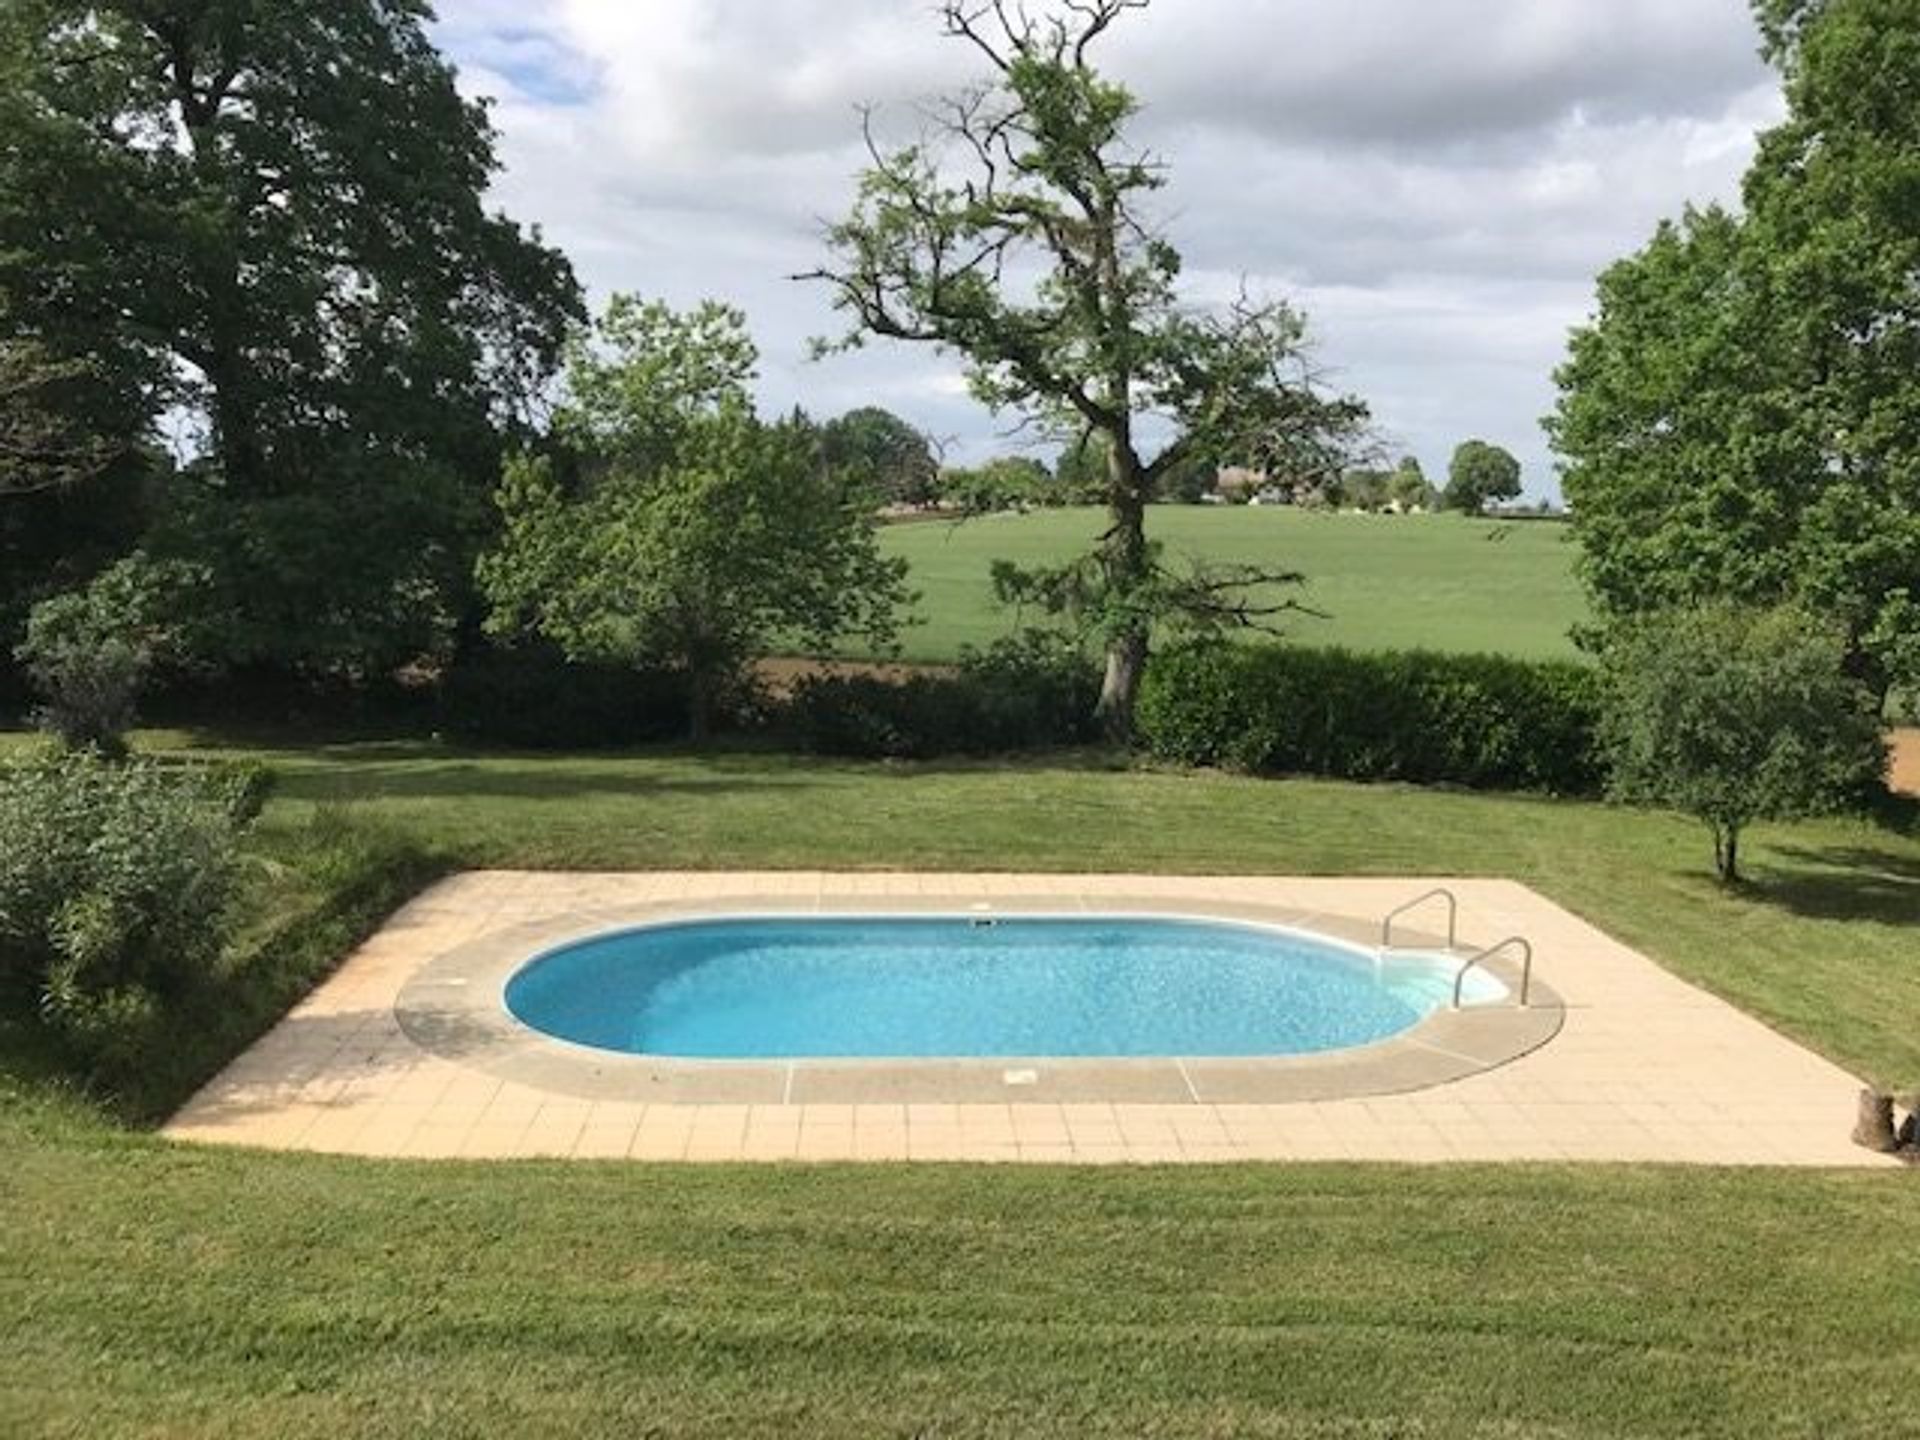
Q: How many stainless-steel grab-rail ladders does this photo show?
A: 2